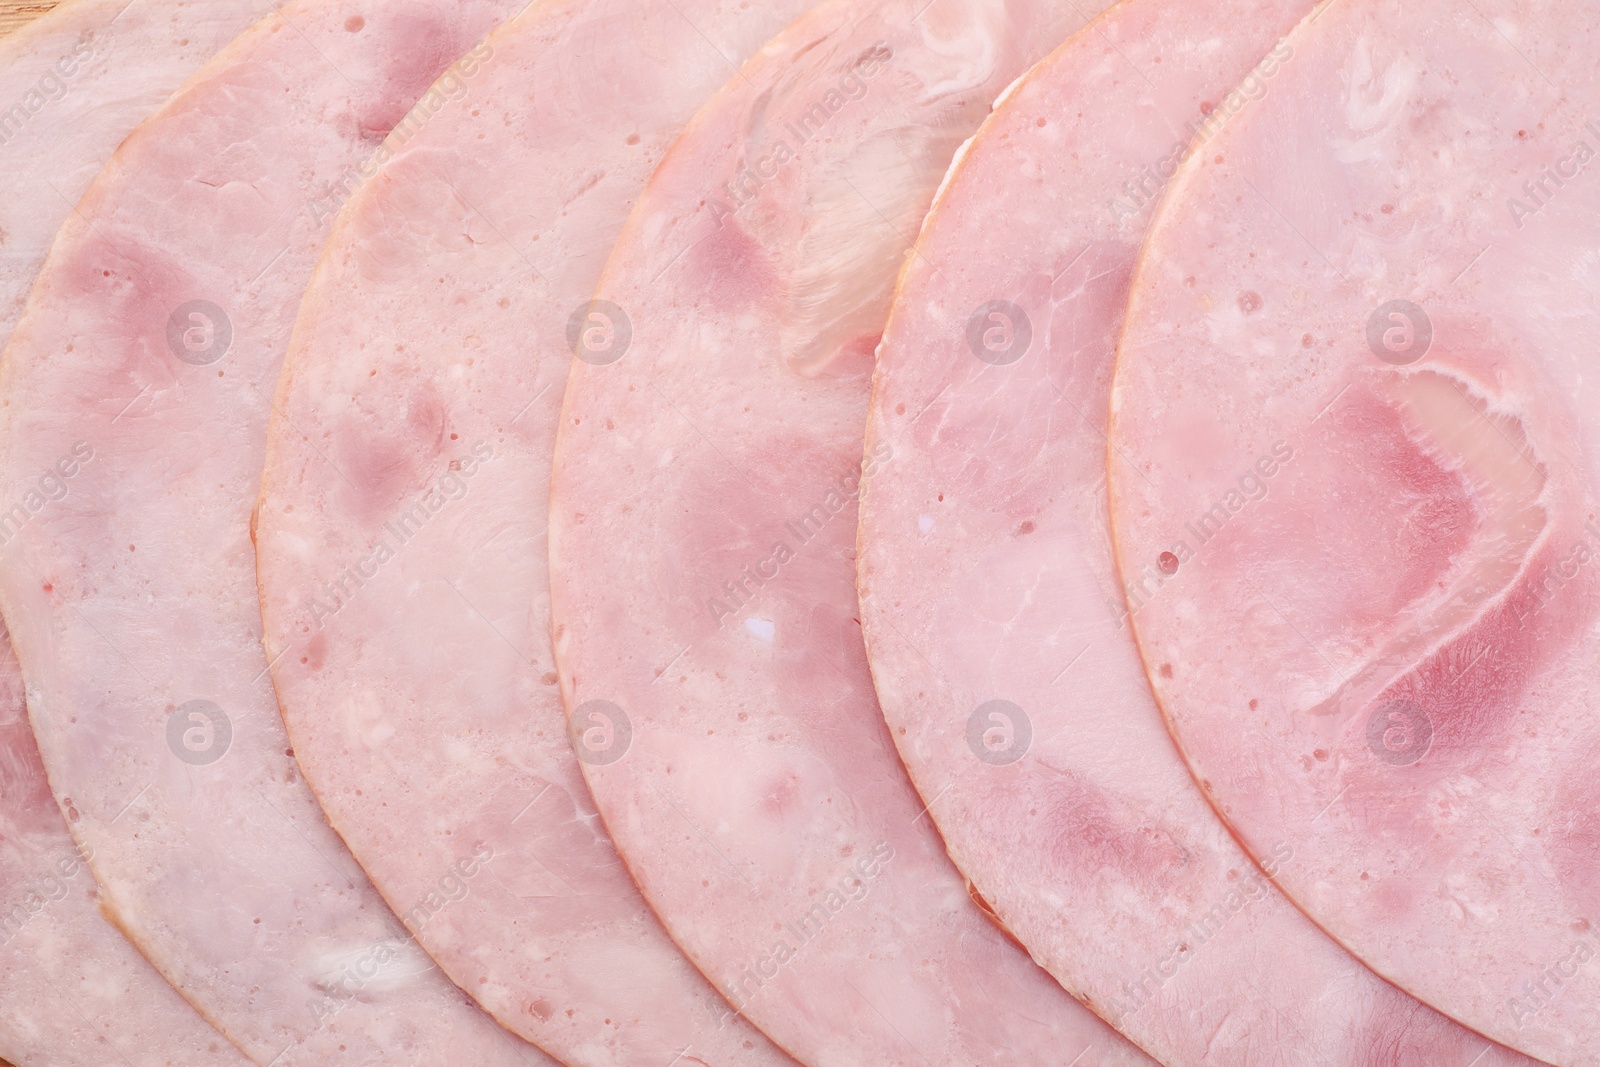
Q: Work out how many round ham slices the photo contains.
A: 6